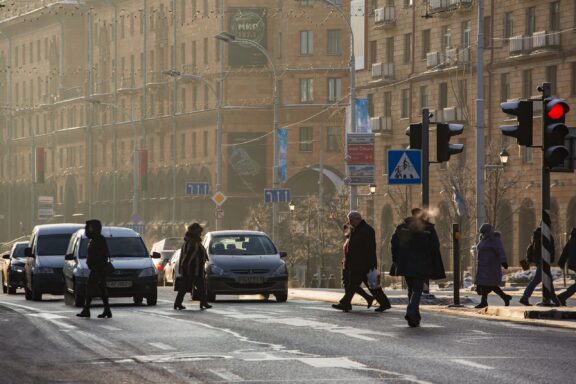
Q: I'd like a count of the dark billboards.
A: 2